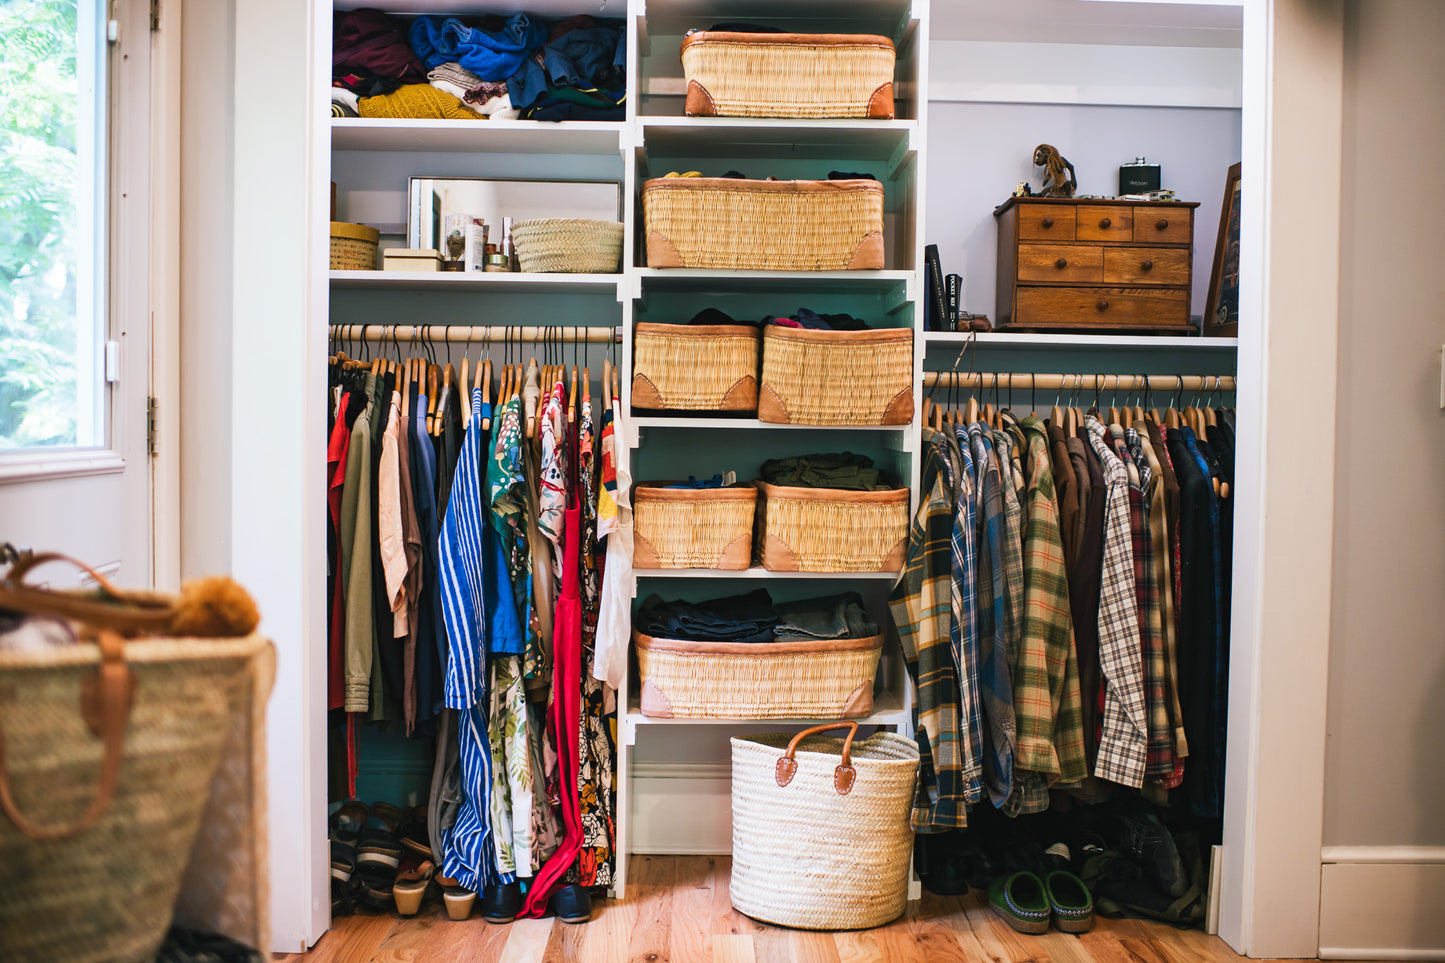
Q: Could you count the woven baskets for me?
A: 10